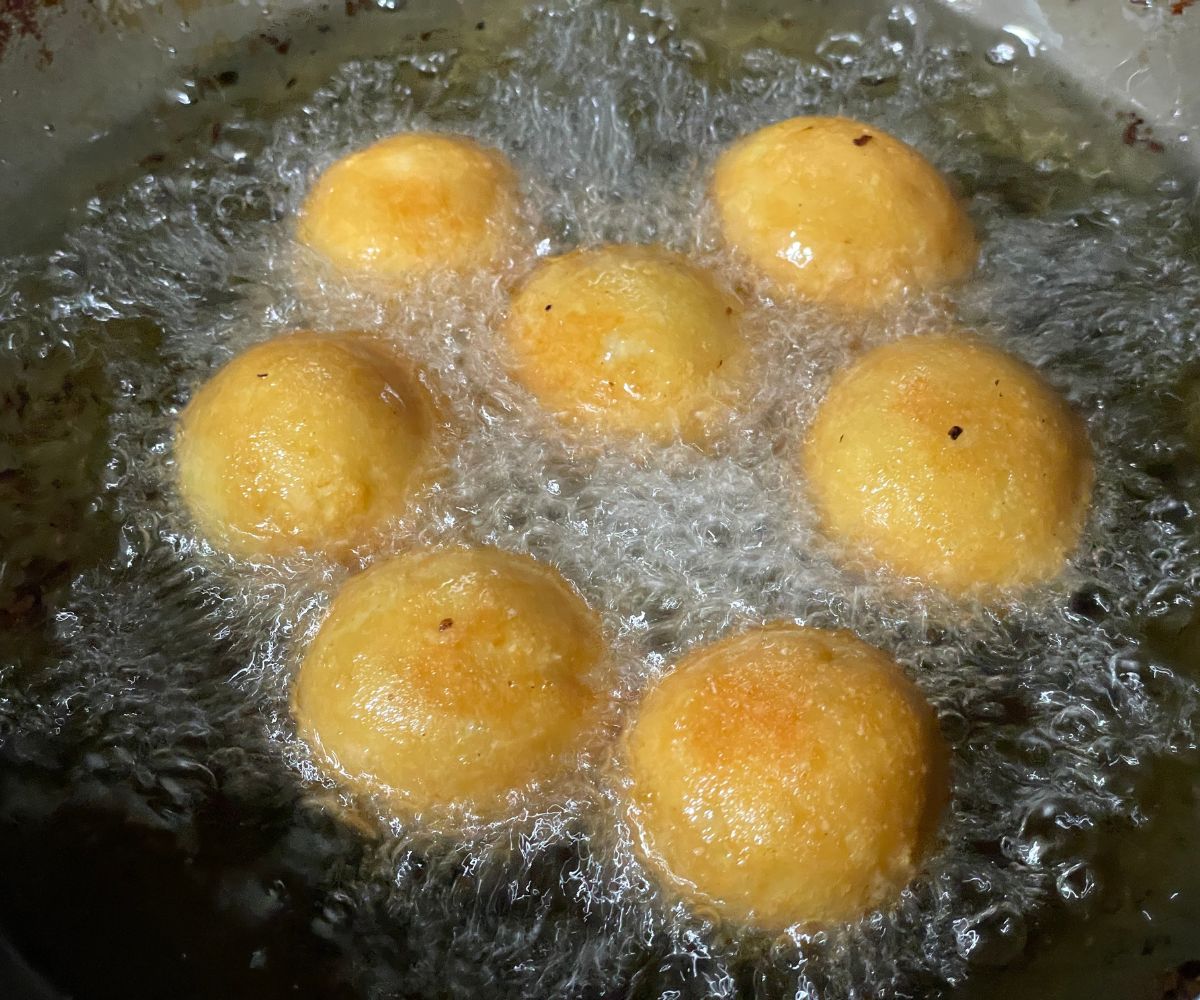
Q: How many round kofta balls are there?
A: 7